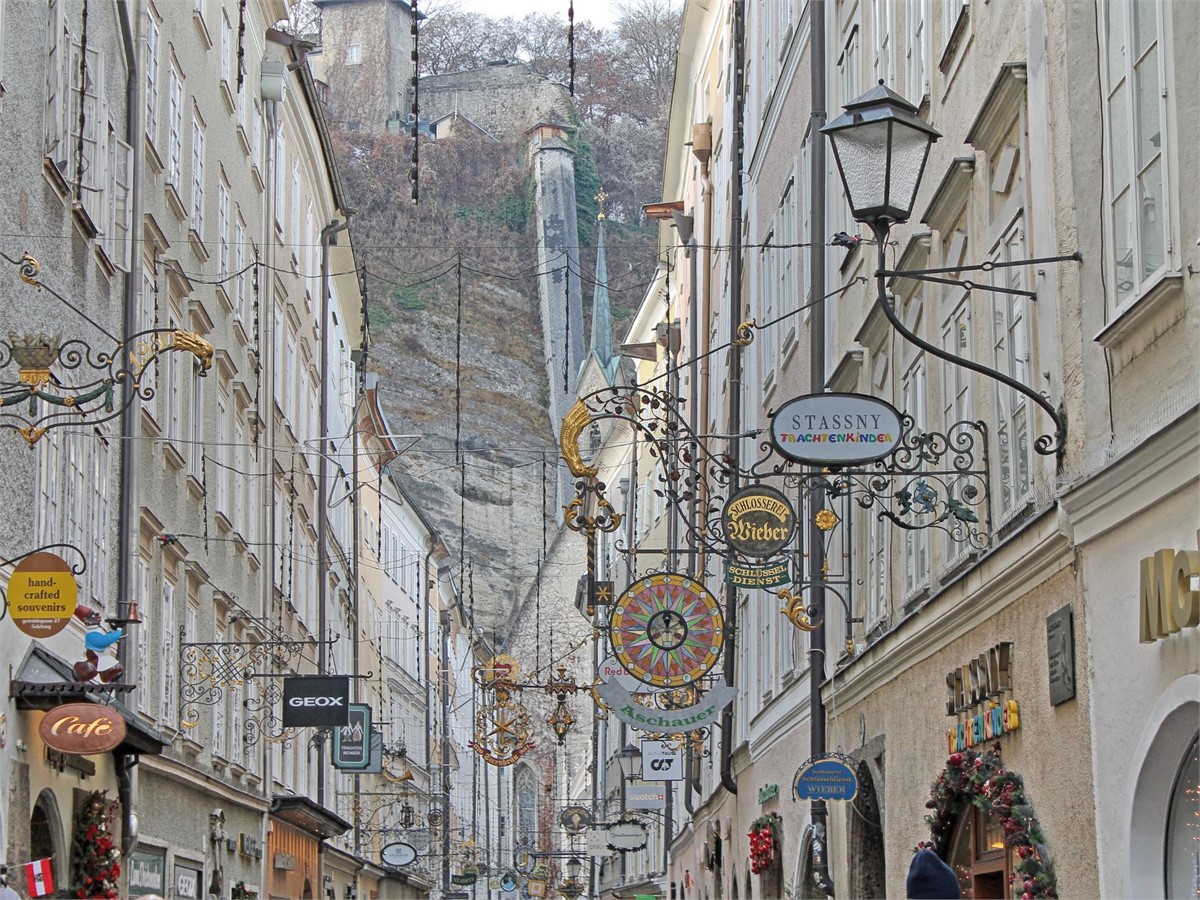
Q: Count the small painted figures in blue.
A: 1